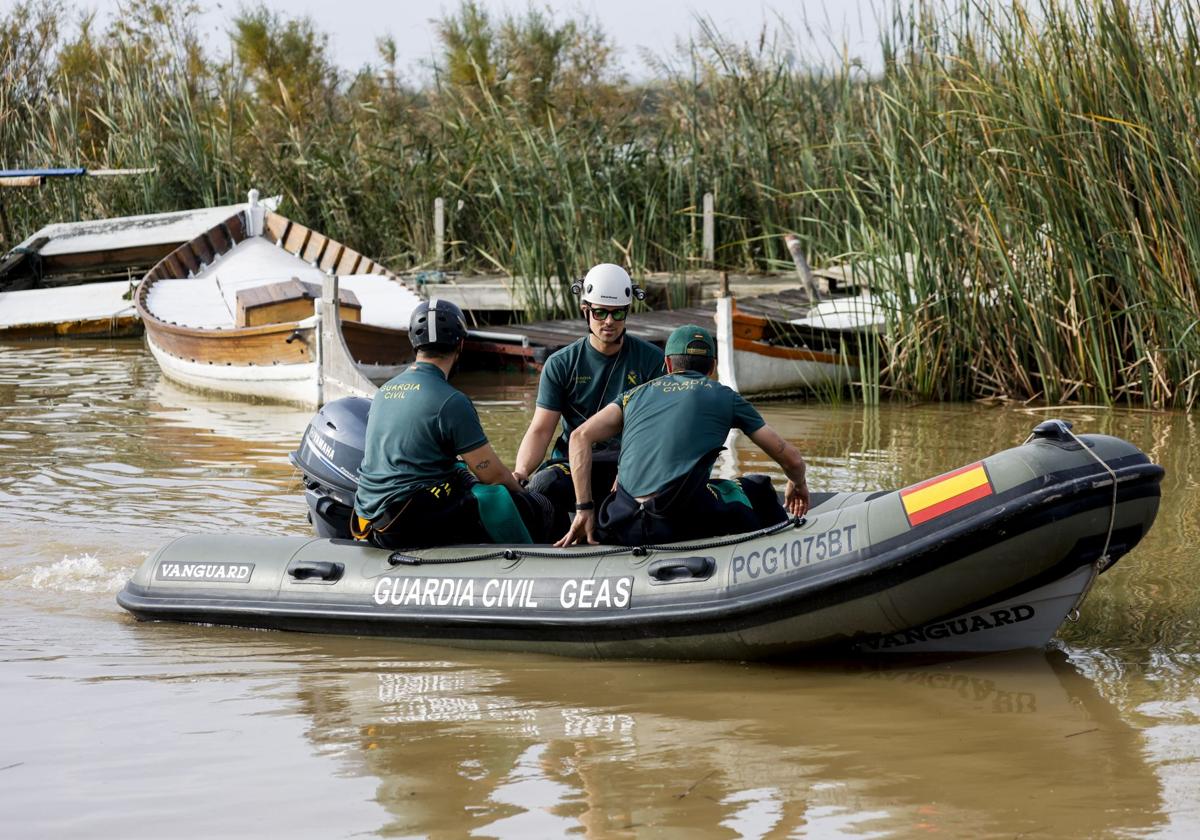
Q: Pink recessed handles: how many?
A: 0